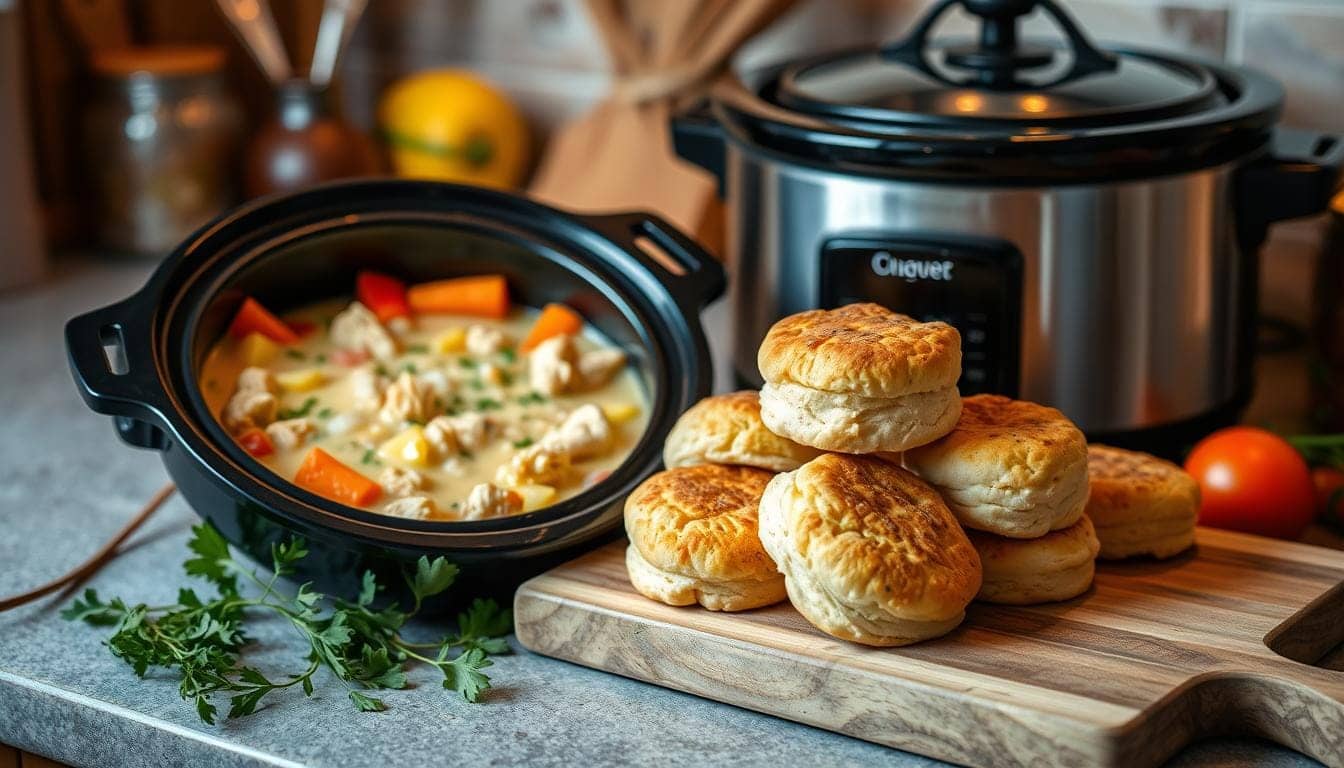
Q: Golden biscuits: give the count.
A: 7